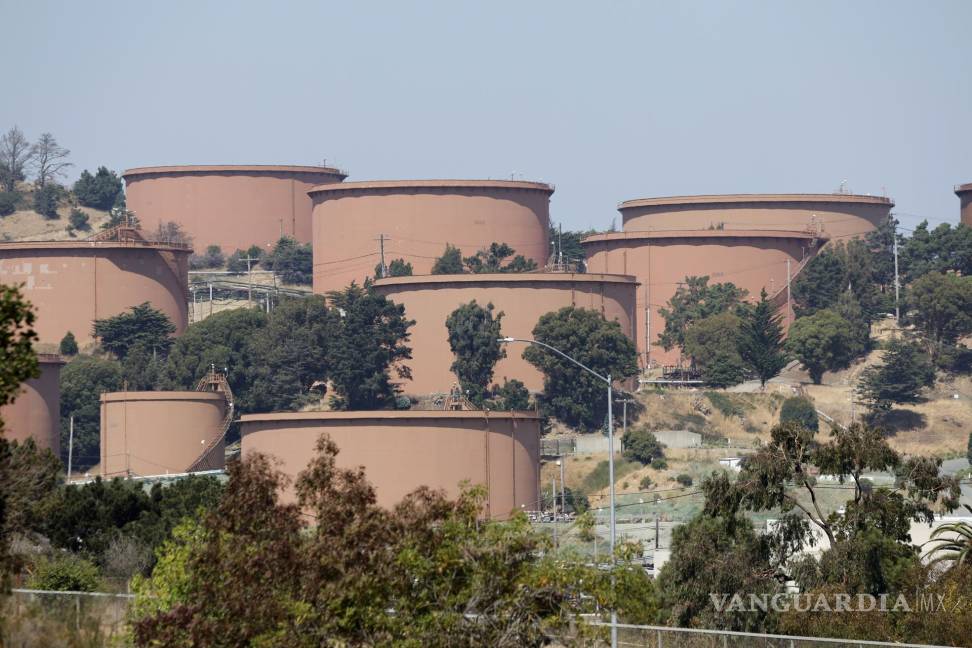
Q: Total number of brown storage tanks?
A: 10